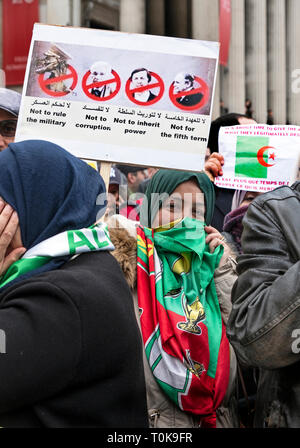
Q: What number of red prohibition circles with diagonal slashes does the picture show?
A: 4